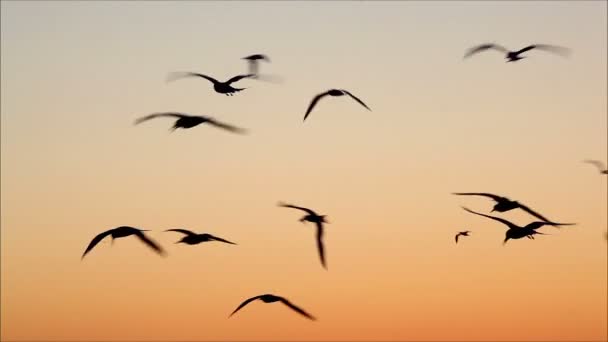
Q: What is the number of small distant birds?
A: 1